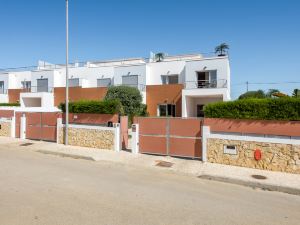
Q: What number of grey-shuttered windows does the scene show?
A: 4